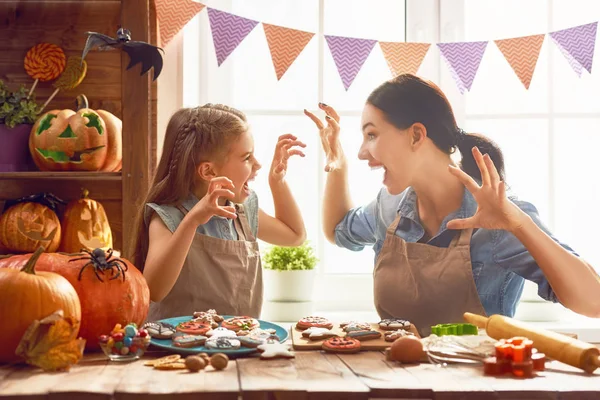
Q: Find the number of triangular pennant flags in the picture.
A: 8